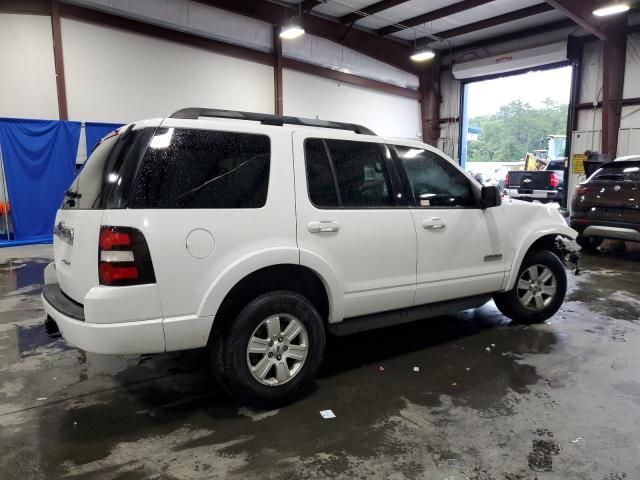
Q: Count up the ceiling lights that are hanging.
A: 3